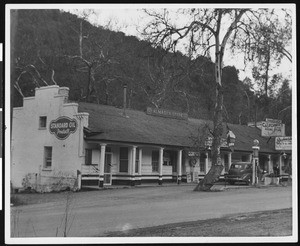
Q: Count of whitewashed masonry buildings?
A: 1